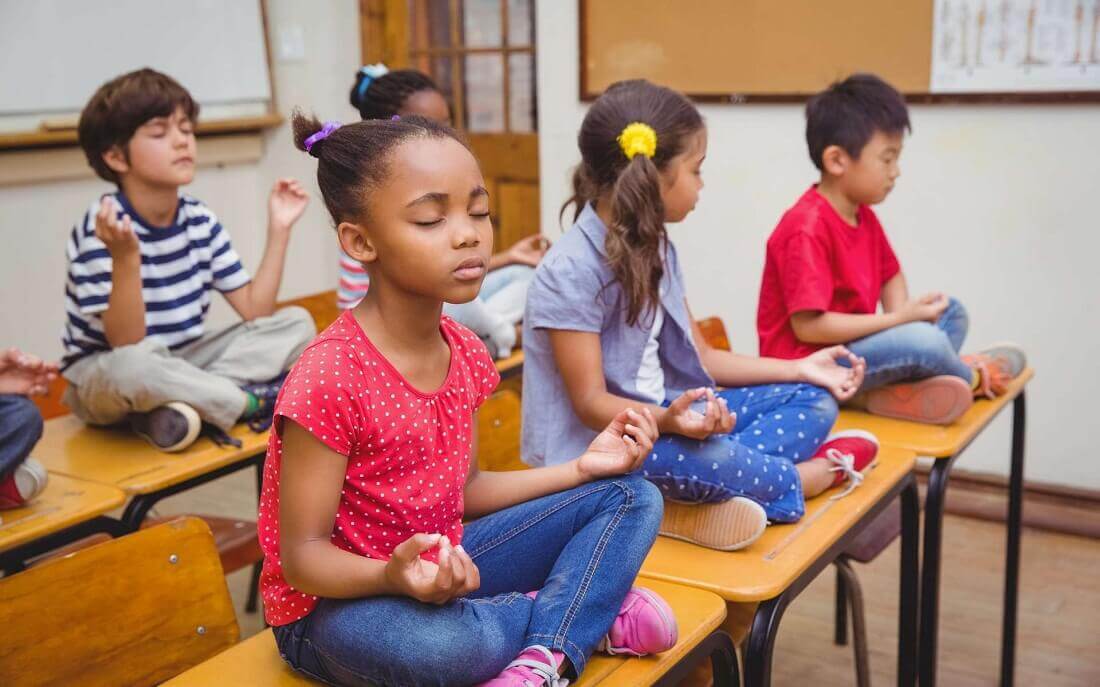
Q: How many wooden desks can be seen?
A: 6